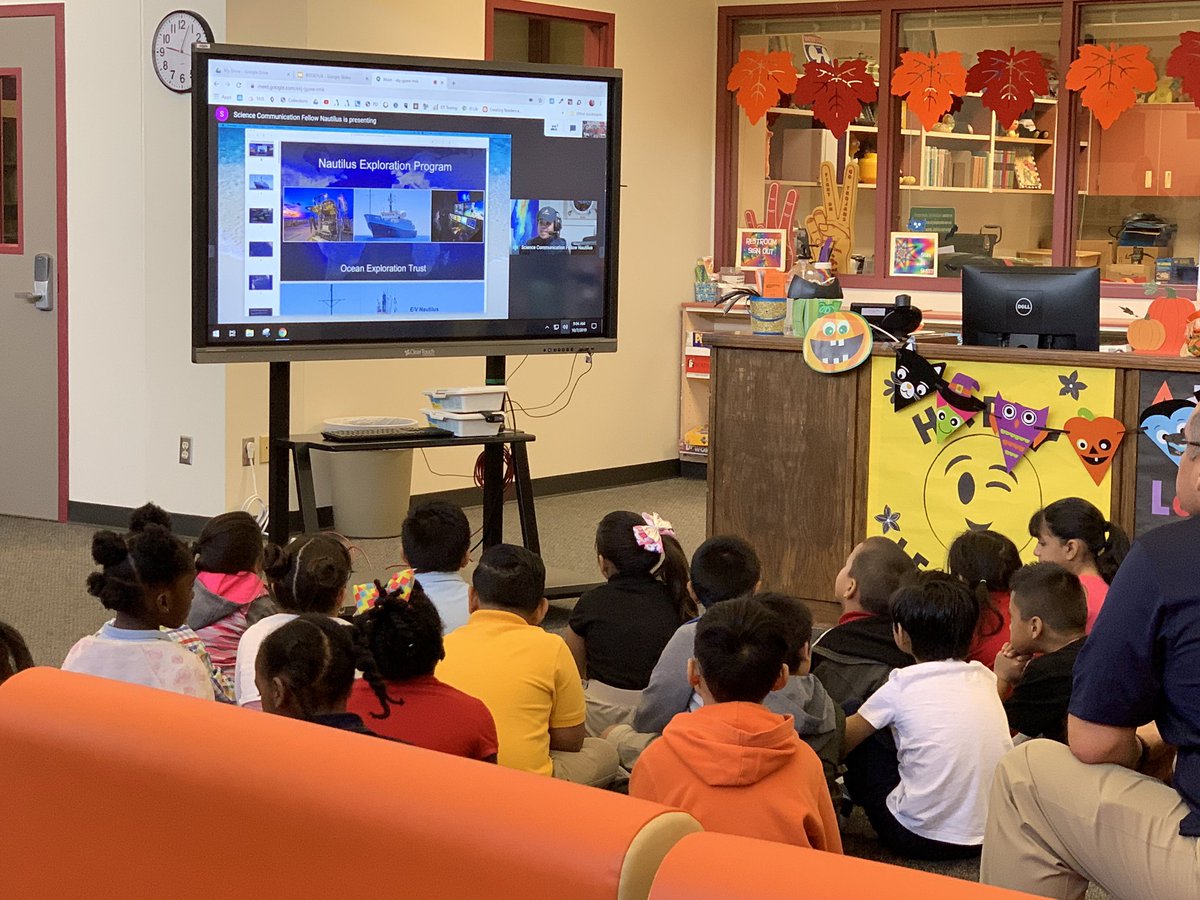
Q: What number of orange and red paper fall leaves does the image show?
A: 6